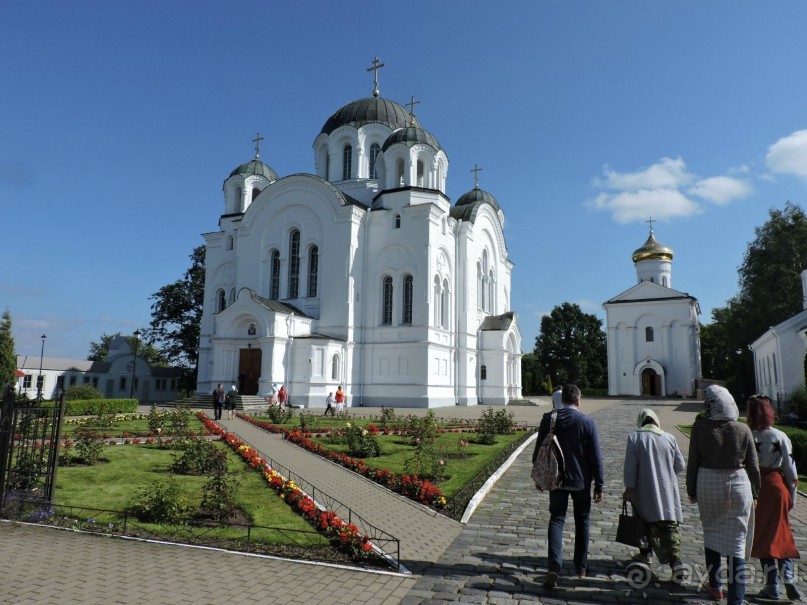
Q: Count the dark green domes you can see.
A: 4